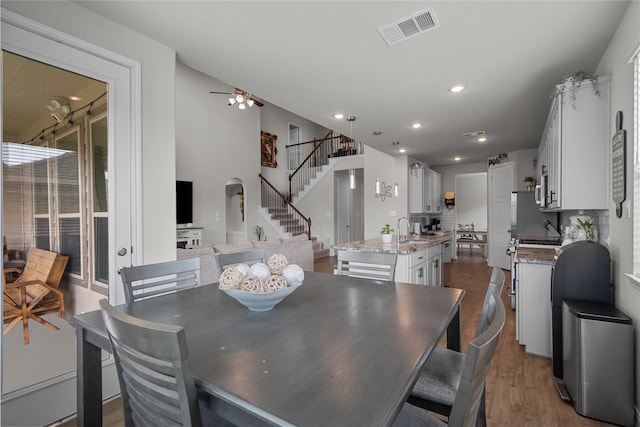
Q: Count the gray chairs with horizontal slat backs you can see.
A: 6